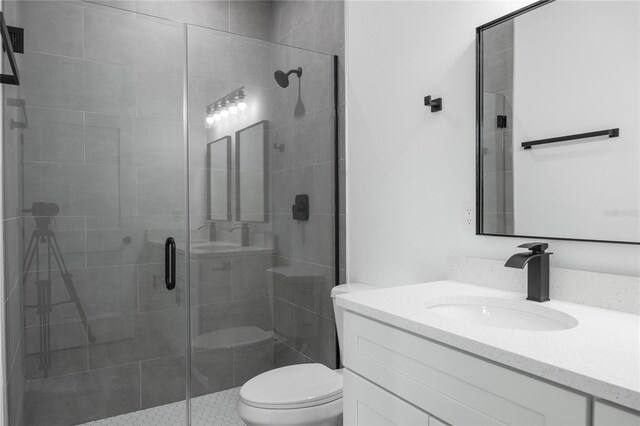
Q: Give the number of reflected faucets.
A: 2